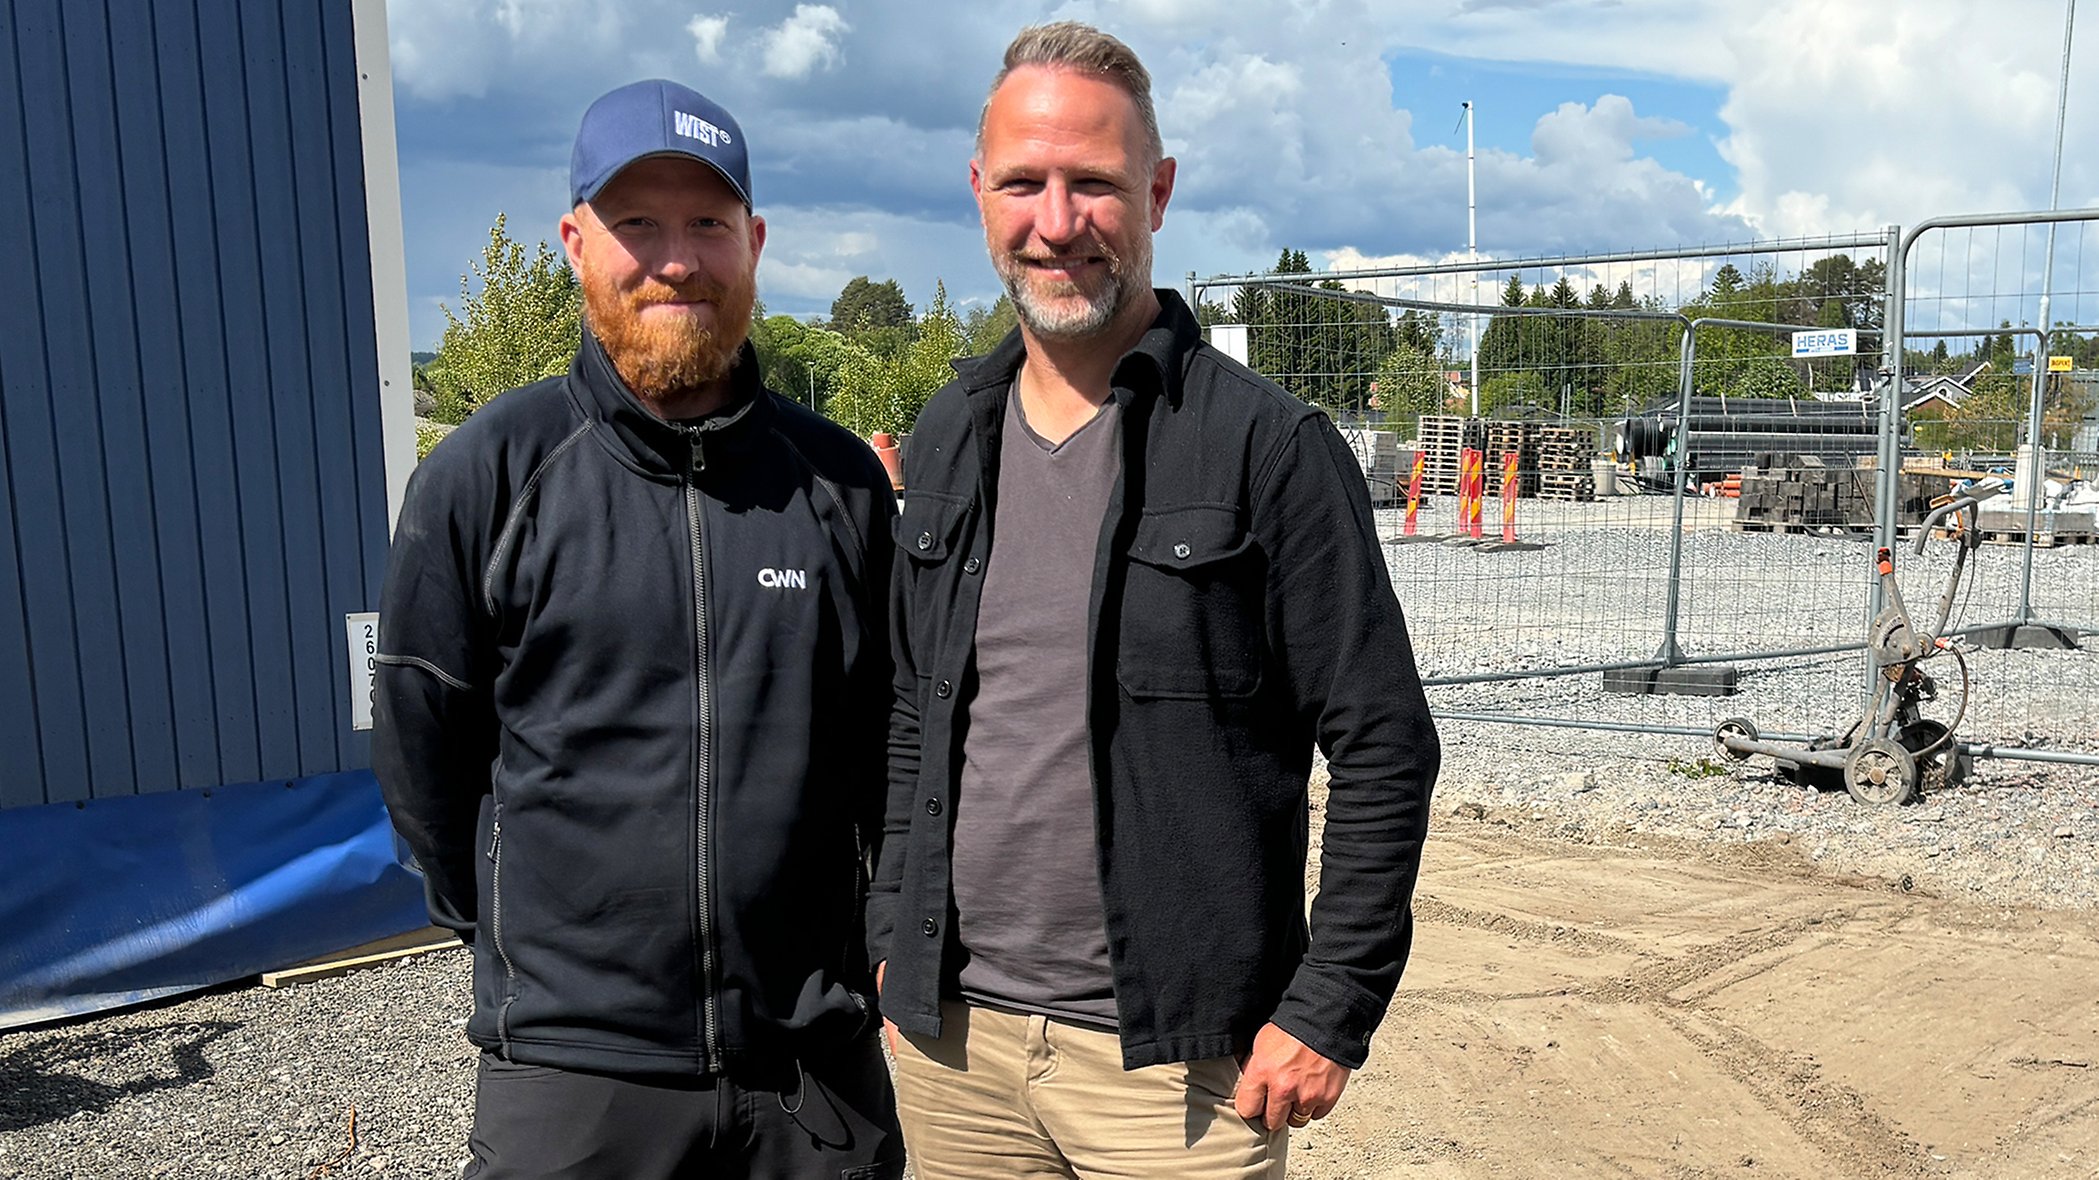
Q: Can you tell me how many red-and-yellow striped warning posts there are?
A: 4